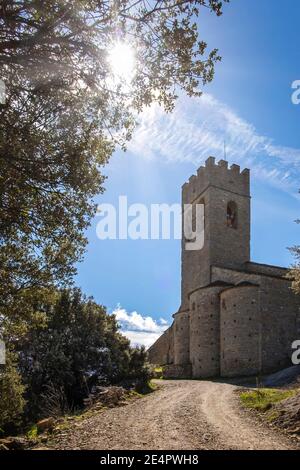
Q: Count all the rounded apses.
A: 3